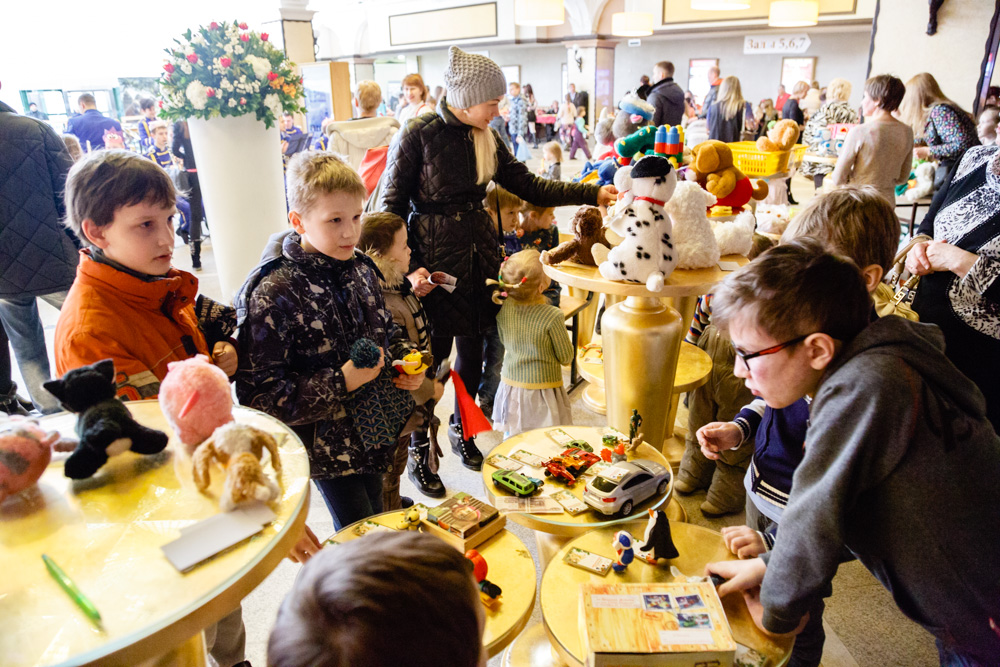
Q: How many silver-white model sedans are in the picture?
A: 1